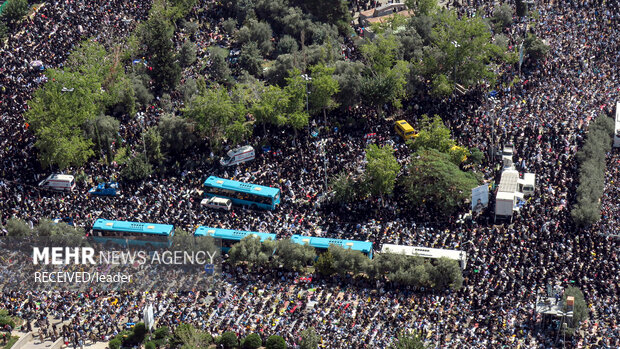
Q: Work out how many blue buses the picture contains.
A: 4